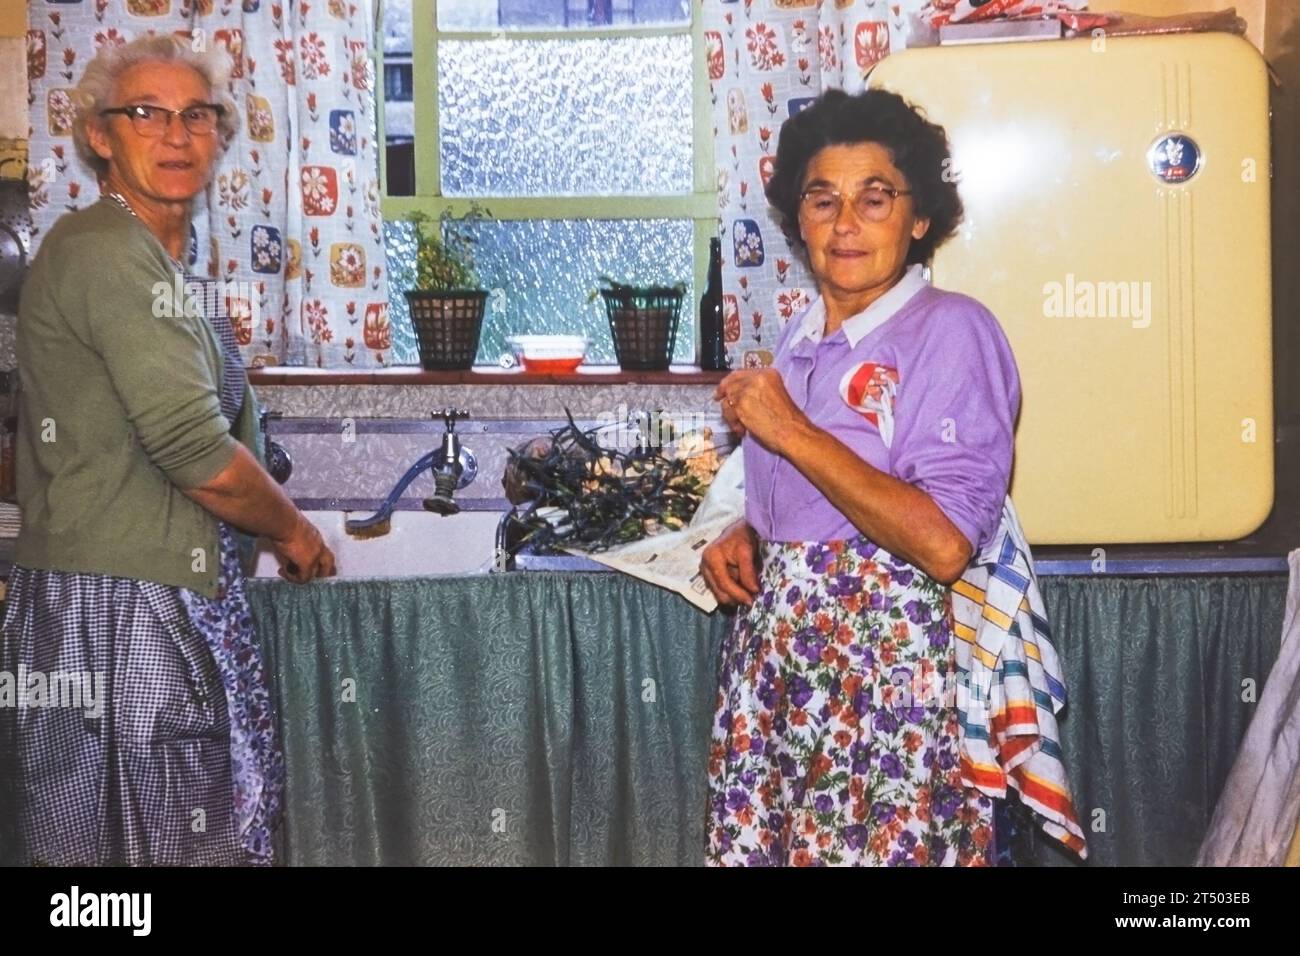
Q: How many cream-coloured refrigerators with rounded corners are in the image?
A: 1